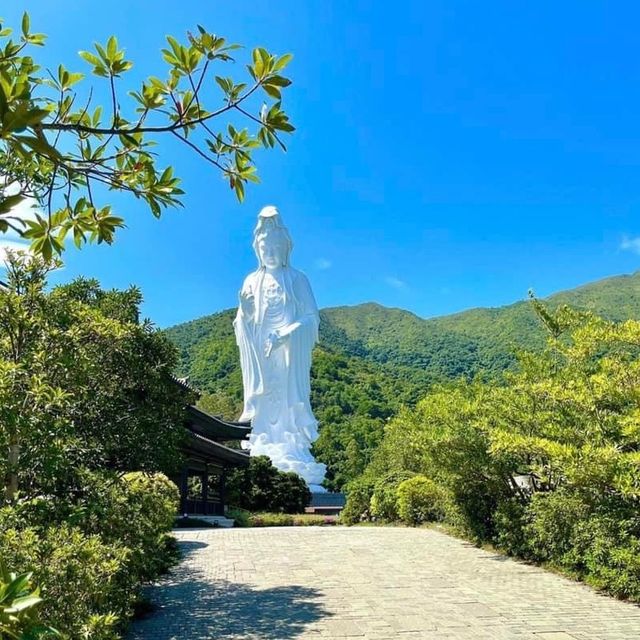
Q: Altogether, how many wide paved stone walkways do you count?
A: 1